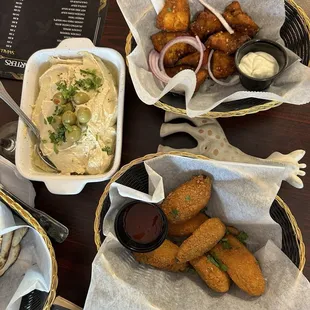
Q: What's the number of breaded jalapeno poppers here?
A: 6